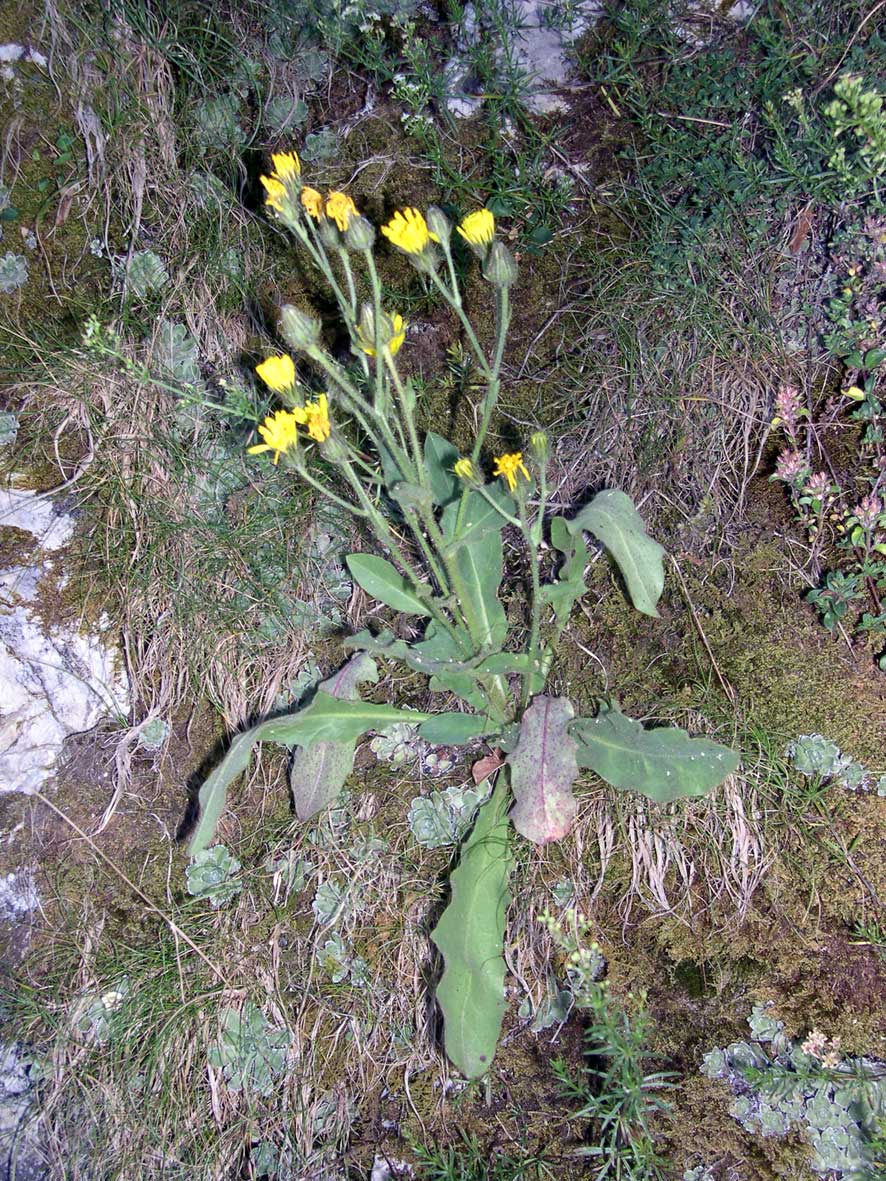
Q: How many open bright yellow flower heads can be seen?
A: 11